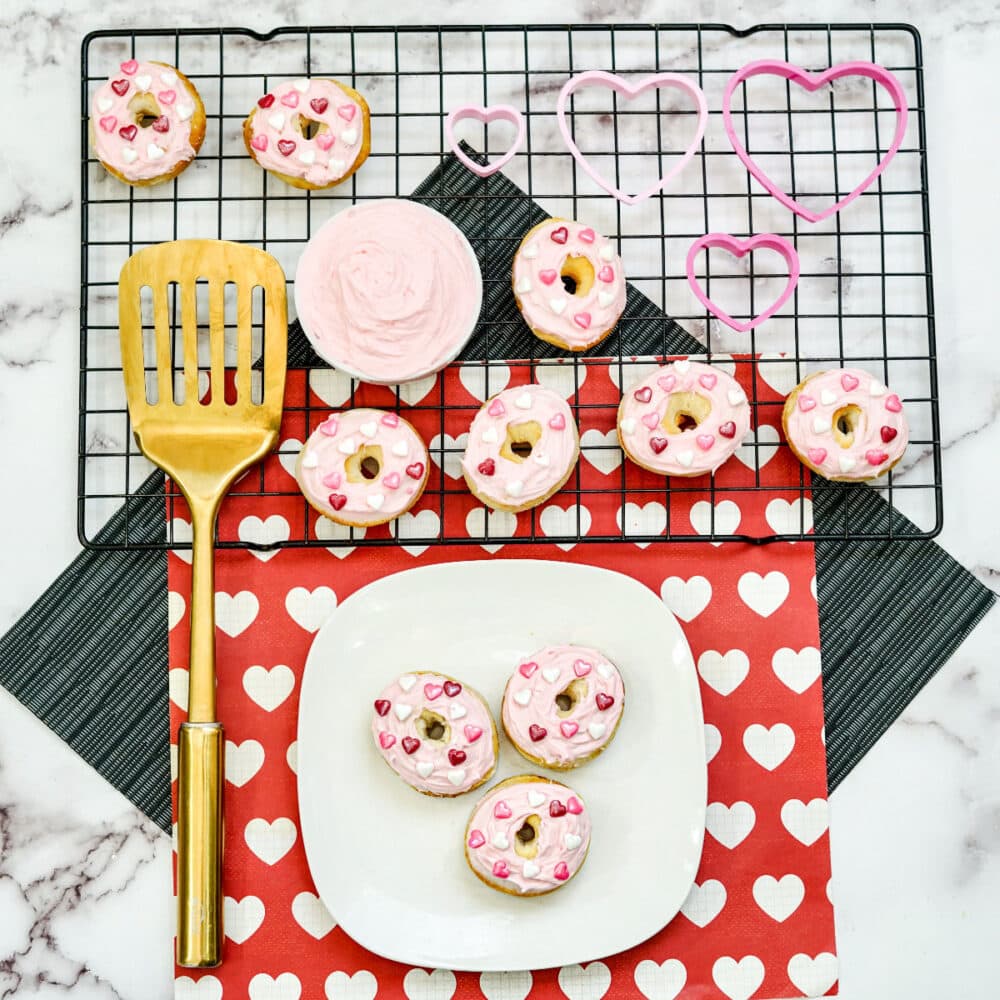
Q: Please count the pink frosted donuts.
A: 10